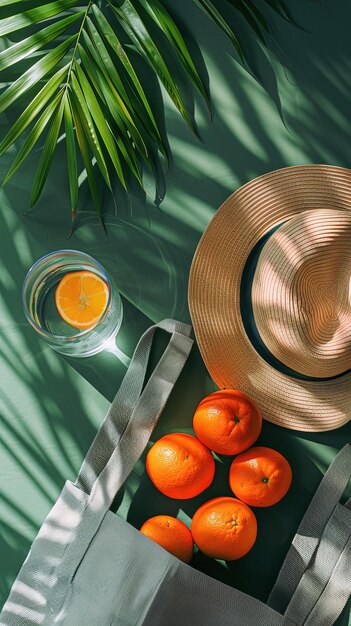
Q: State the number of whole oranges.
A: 5